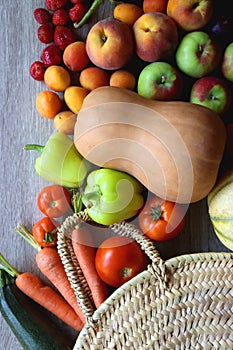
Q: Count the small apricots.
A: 9